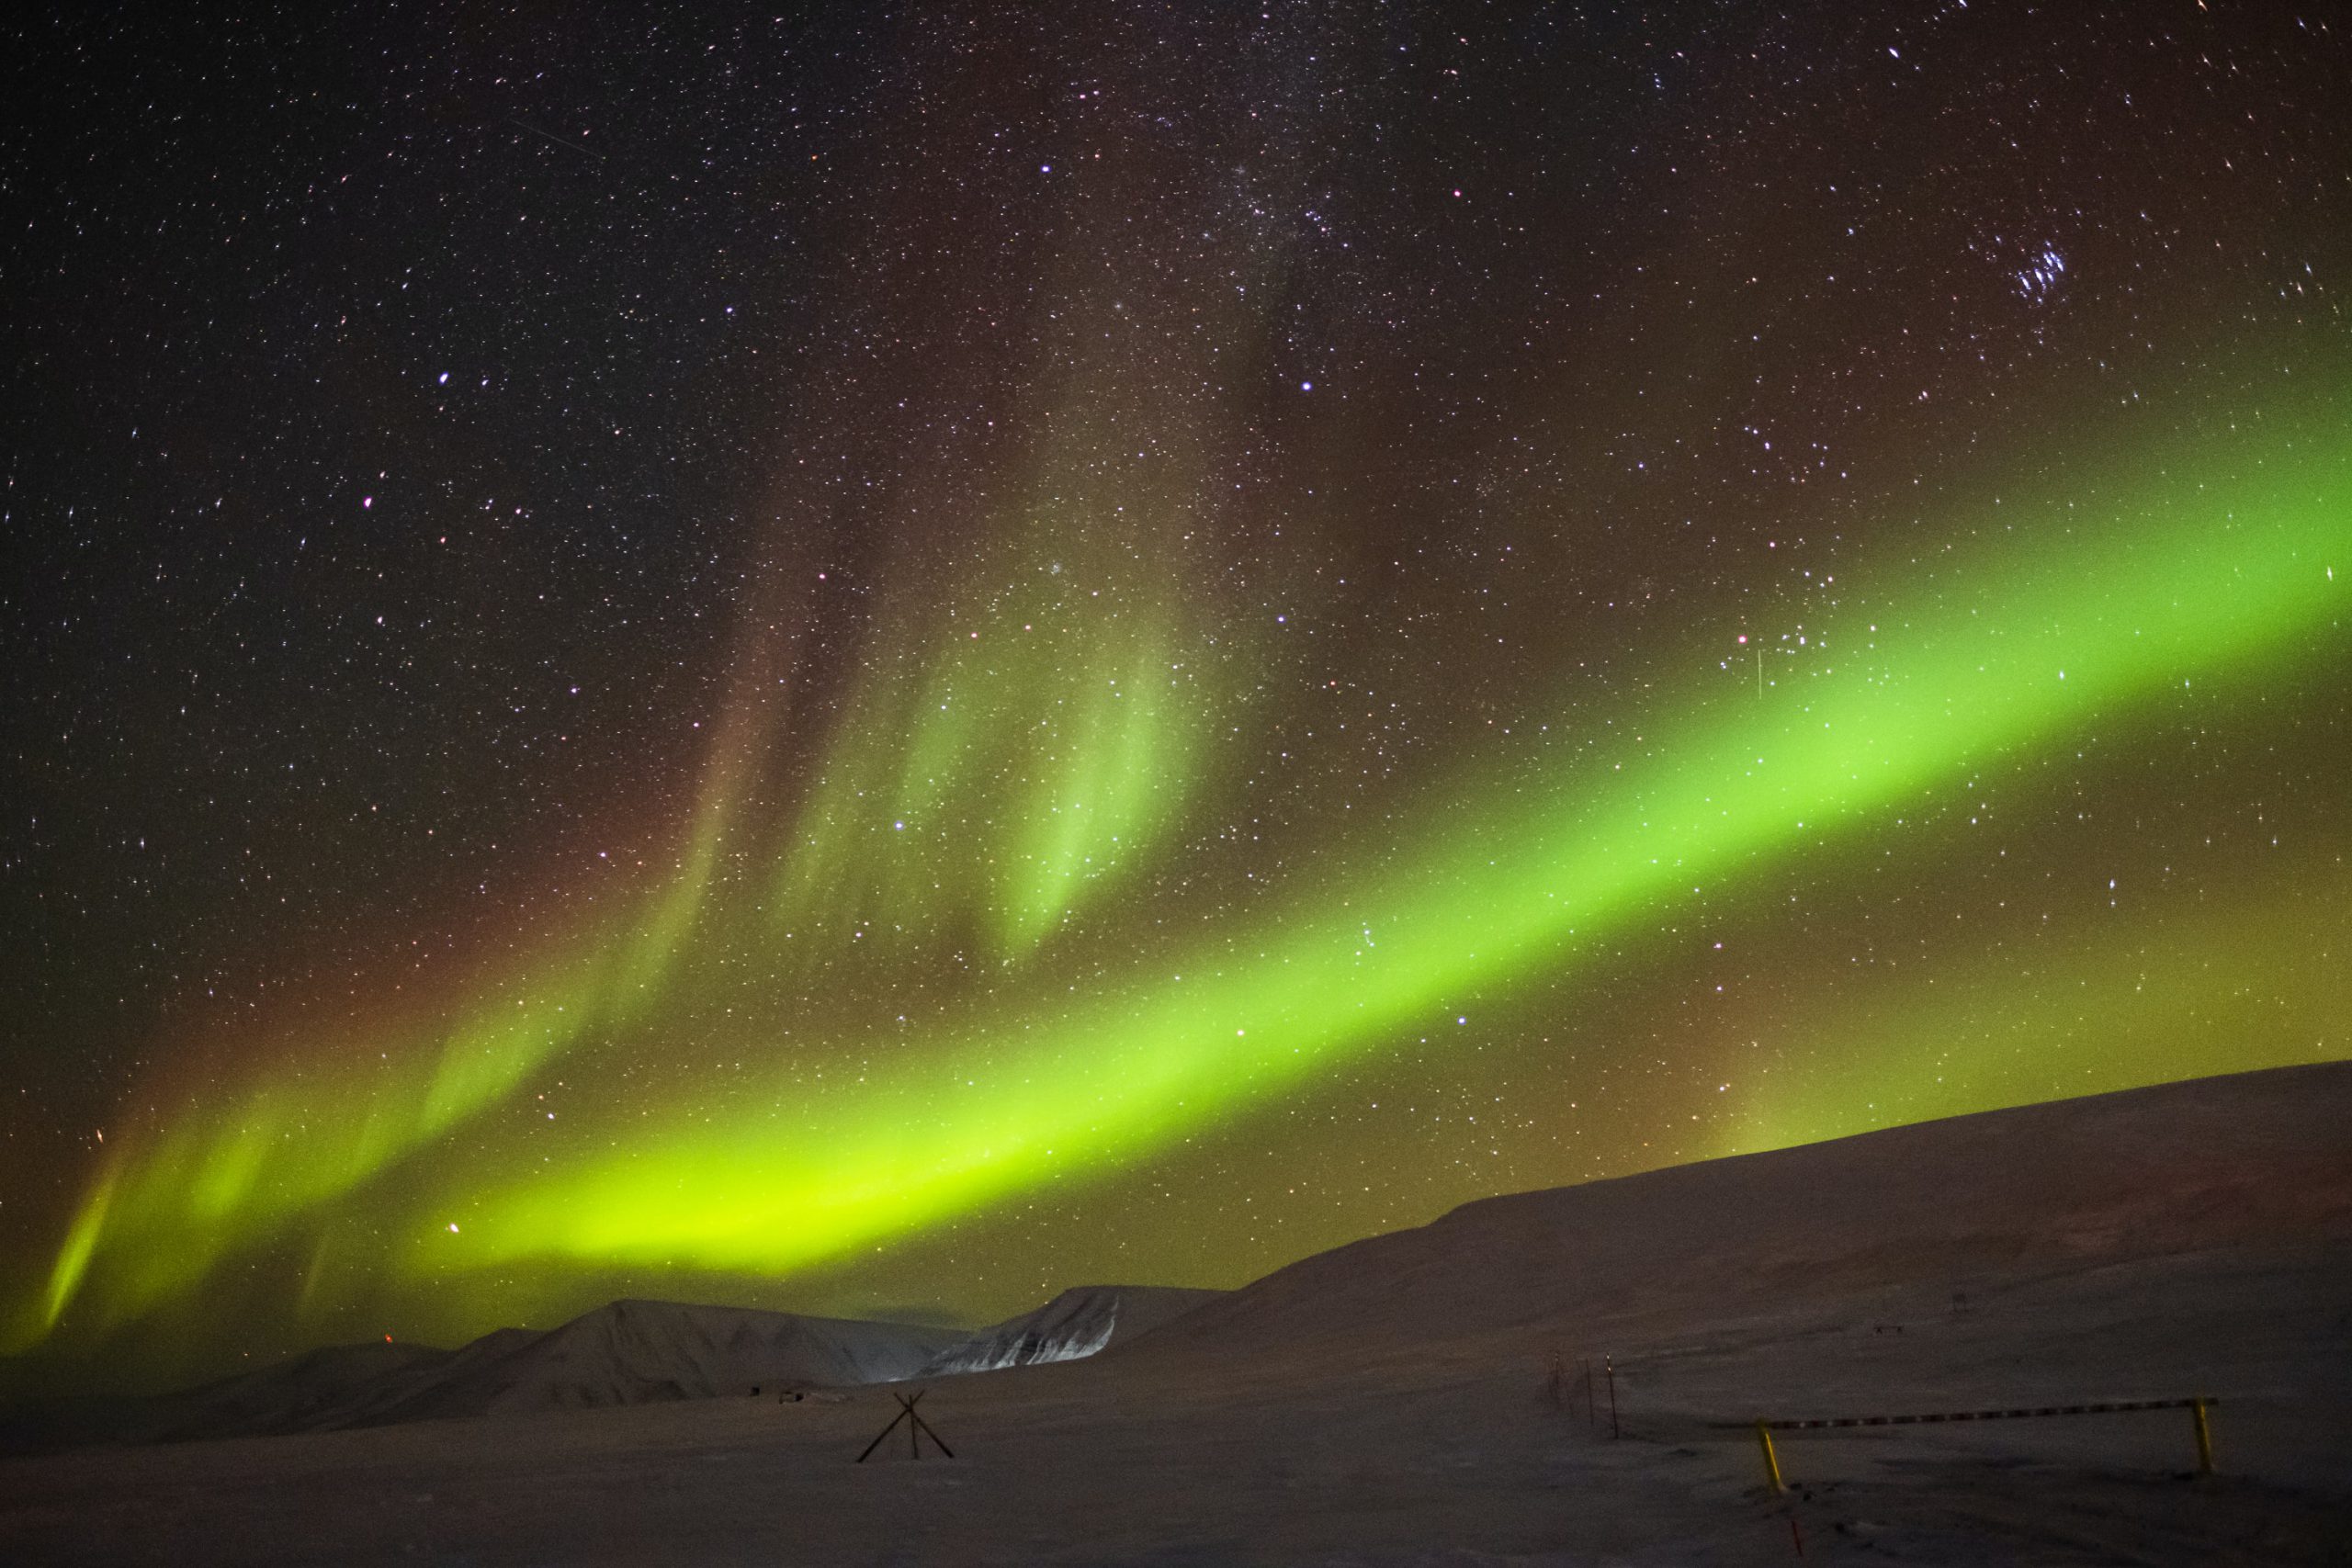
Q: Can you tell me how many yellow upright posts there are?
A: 2